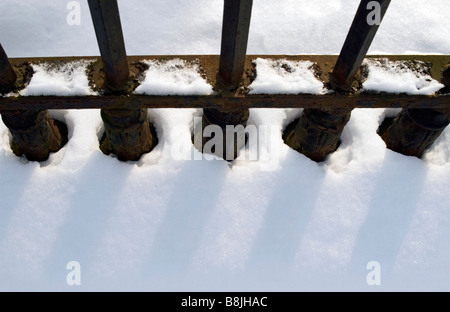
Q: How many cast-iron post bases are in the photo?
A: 5